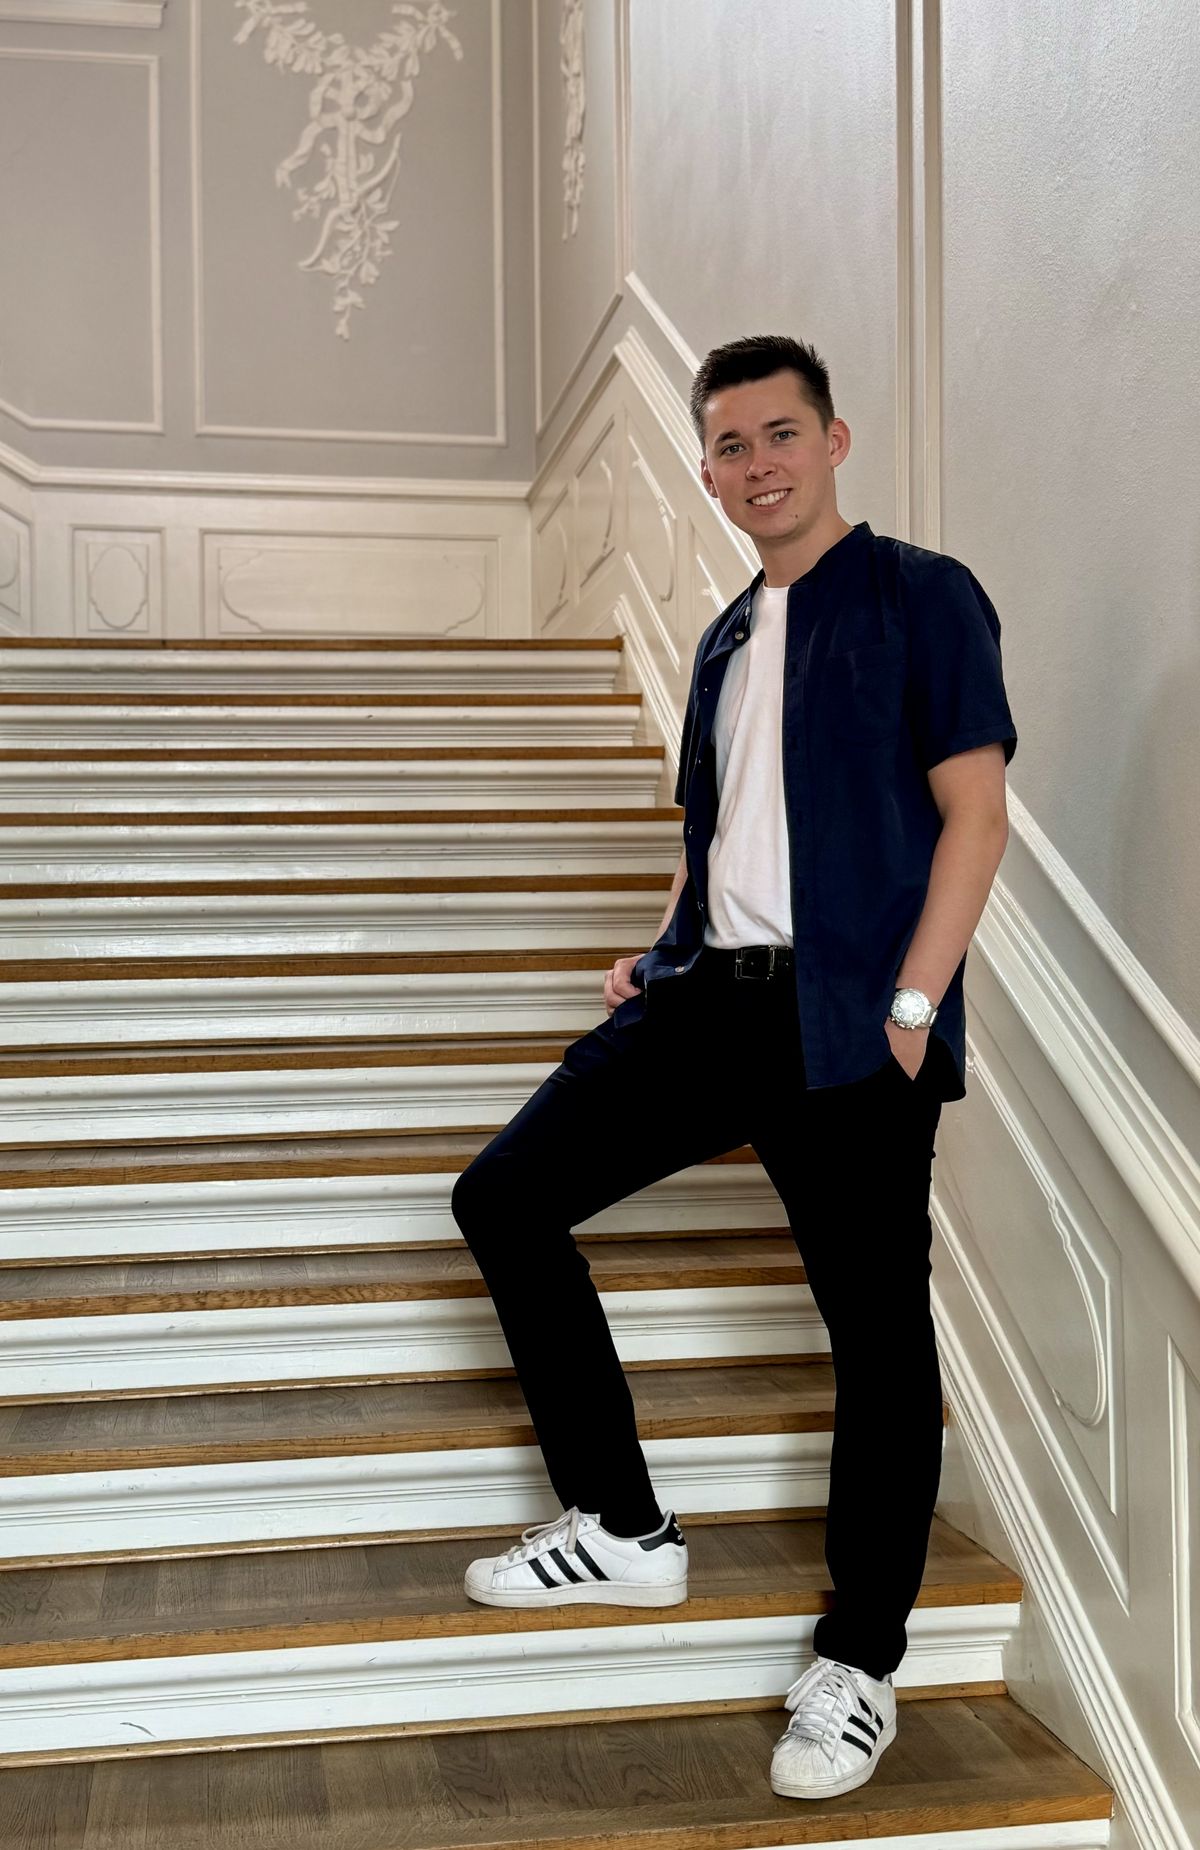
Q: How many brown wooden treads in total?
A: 12